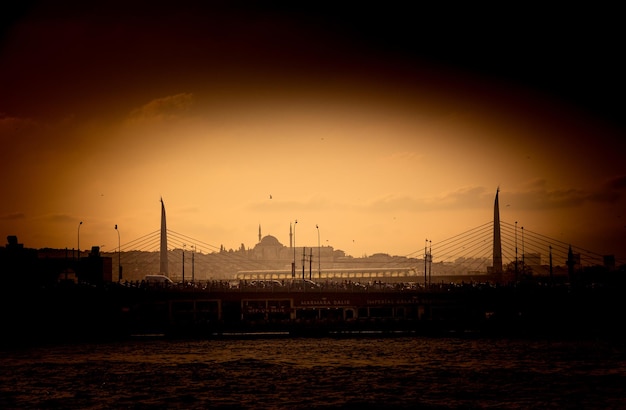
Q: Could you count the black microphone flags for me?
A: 0